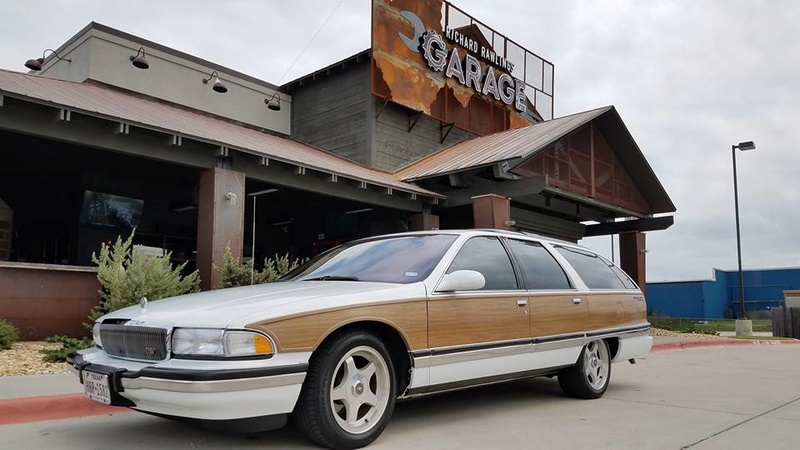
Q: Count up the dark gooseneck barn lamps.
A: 4